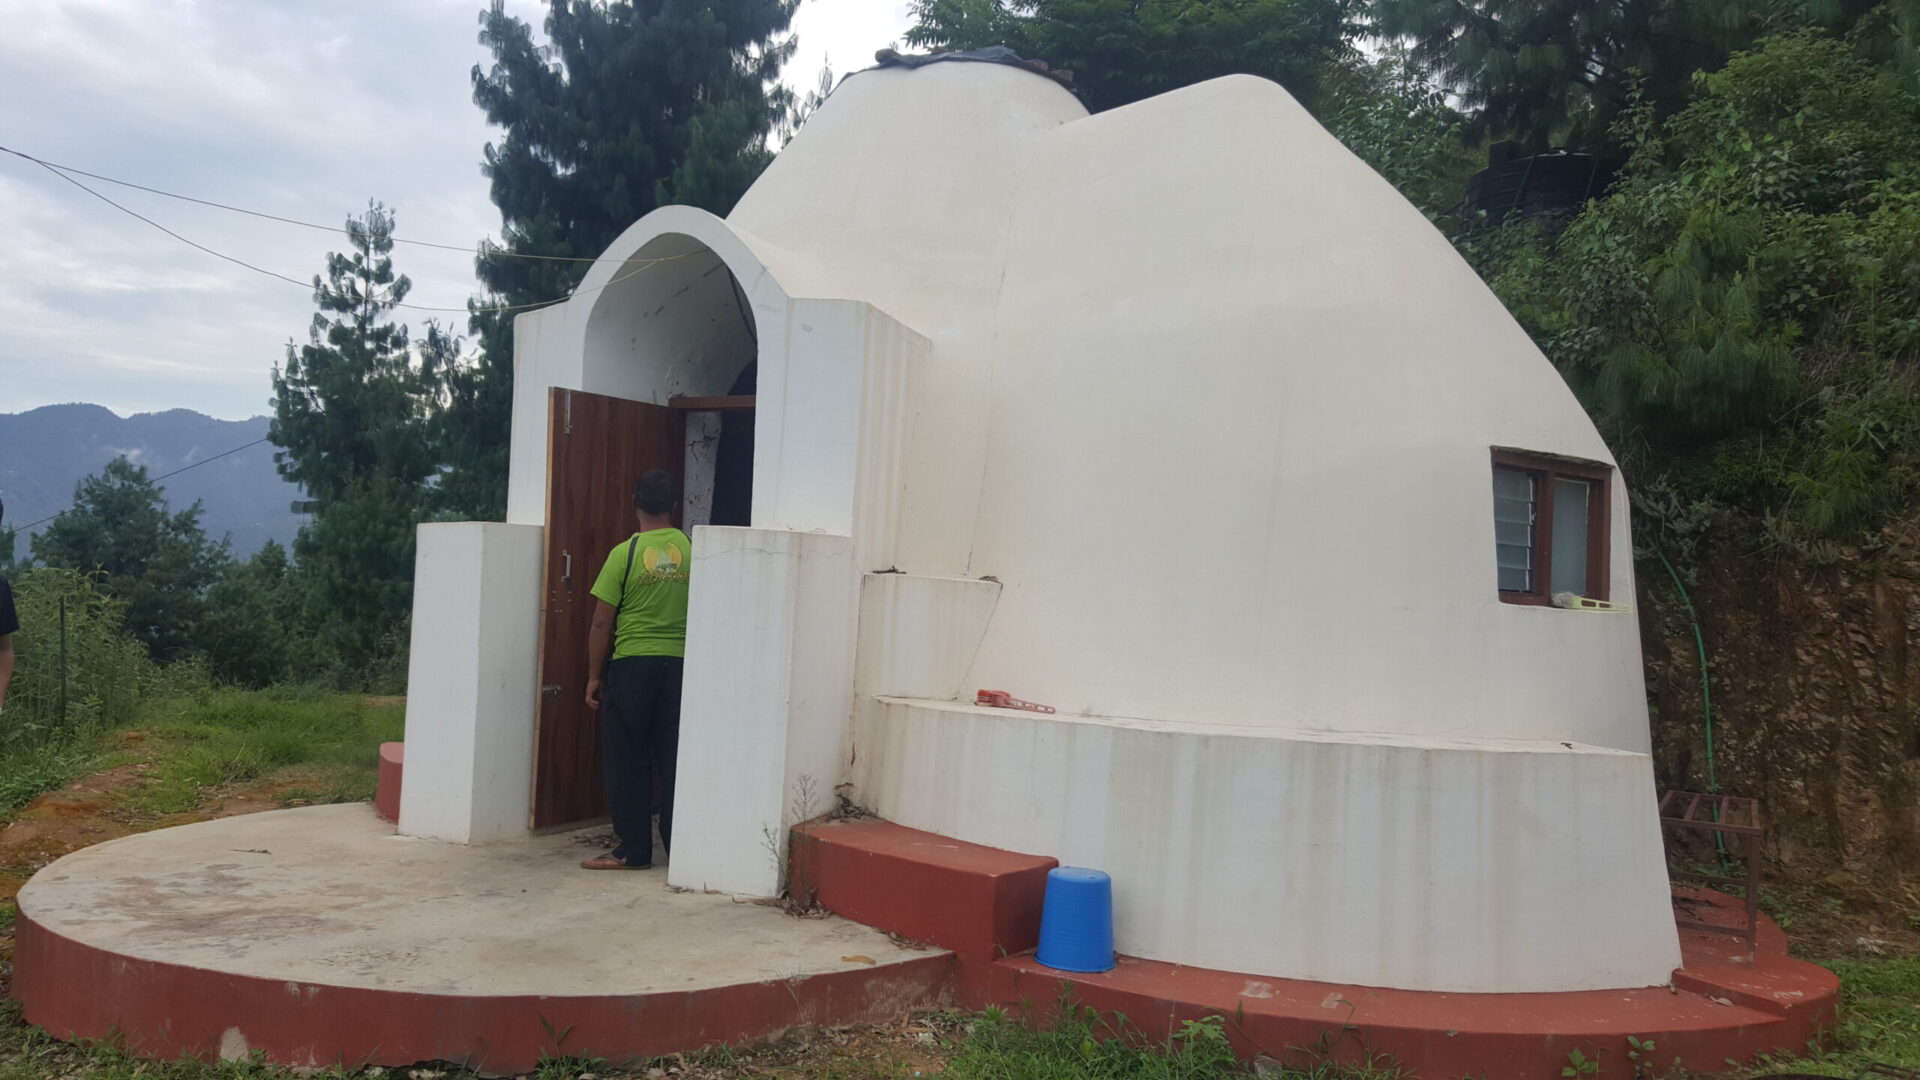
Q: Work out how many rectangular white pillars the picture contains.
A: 2